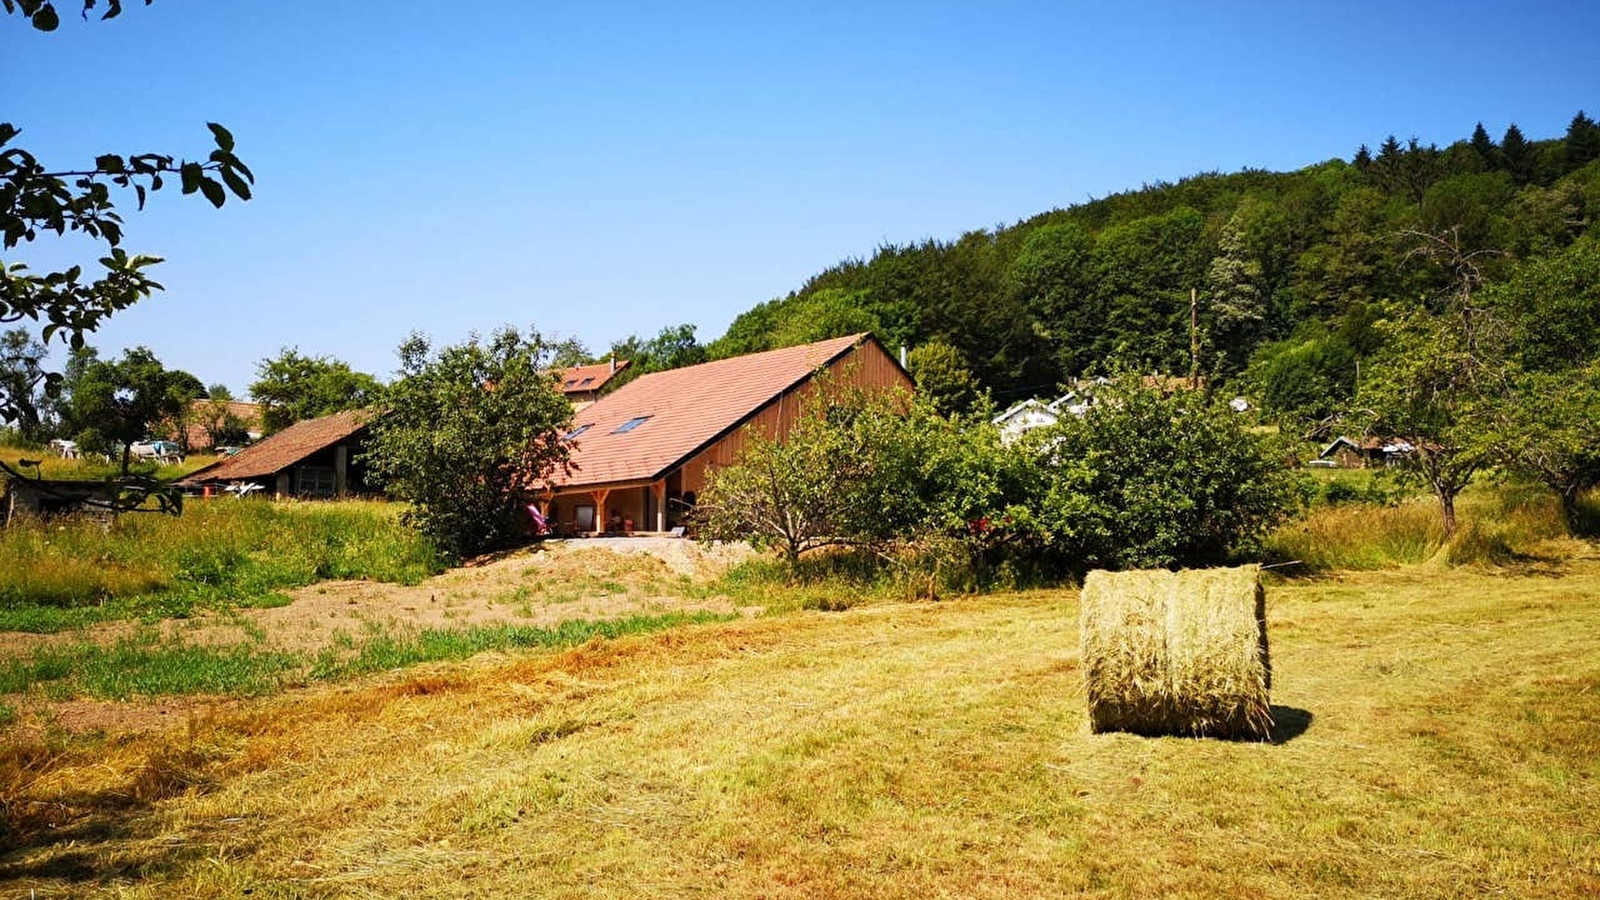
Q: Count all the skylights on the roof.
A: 2